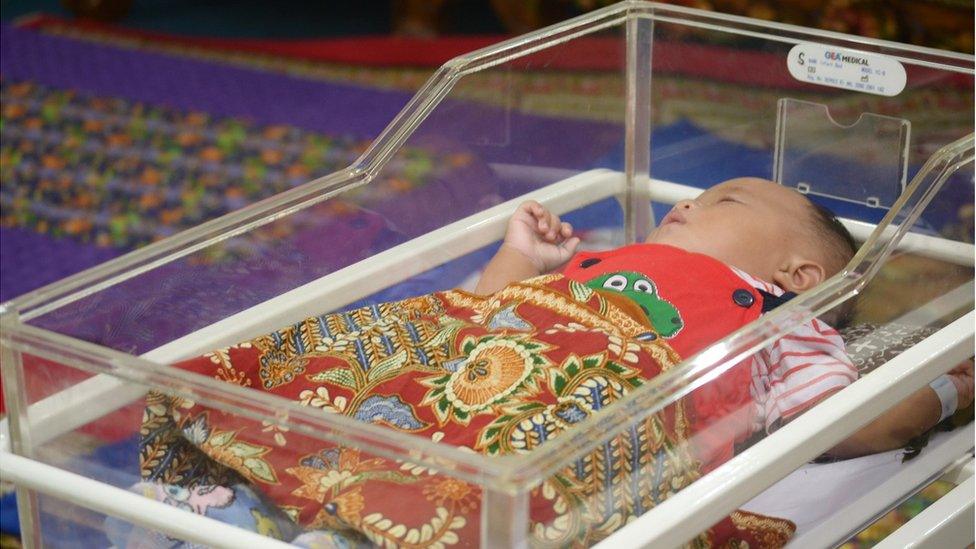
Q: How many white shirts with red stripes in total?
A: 1